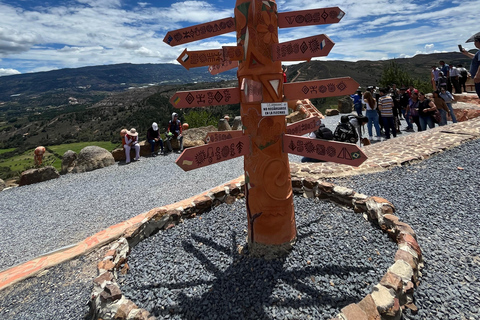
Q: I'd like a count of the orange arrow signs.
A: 11